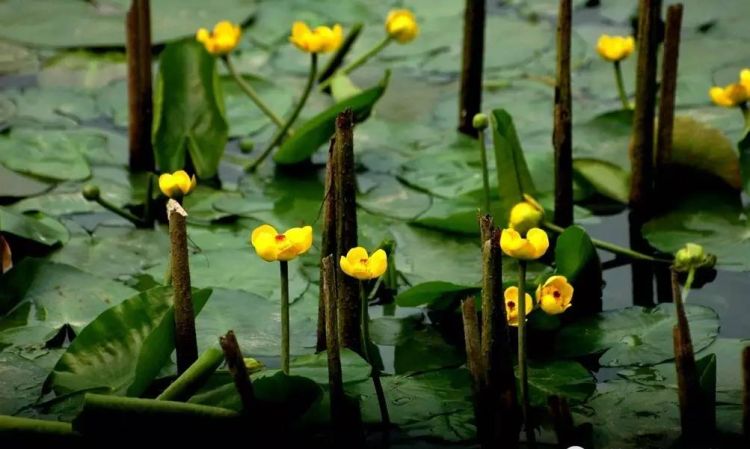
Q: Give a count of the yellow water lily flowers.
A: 12